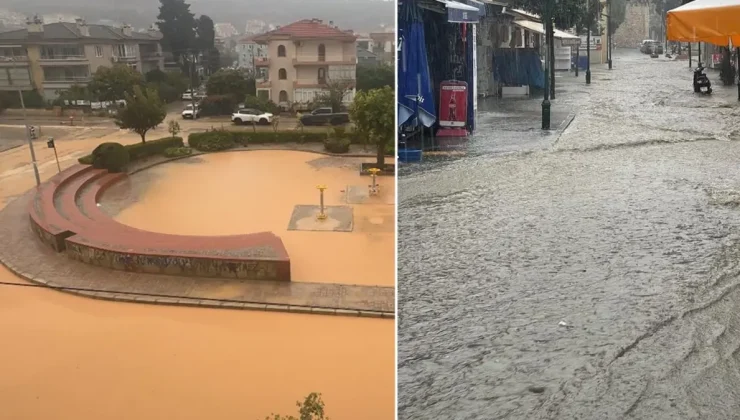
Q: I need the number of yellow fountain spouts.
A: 2